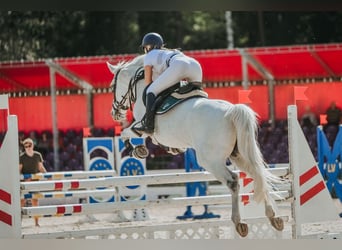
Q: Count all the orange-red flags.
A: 5